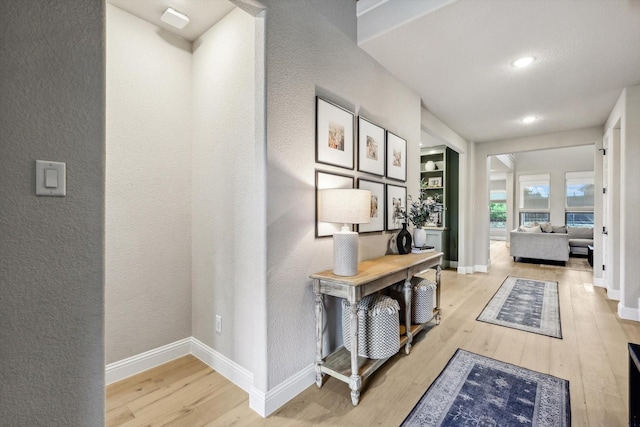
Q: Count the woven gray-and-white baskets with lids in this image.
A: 2